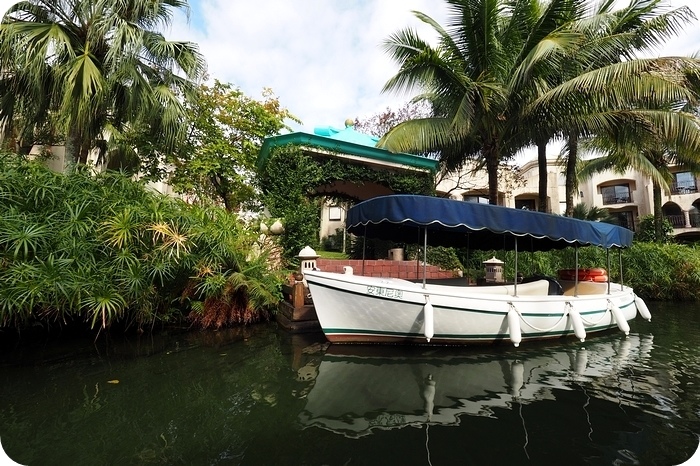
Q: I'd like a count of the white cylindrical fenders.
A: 5